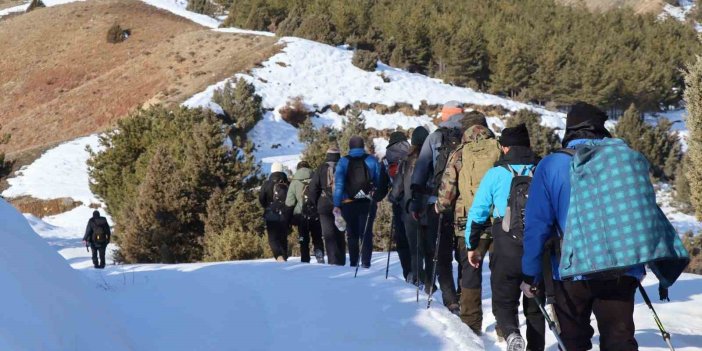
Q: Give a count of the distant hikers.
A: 1